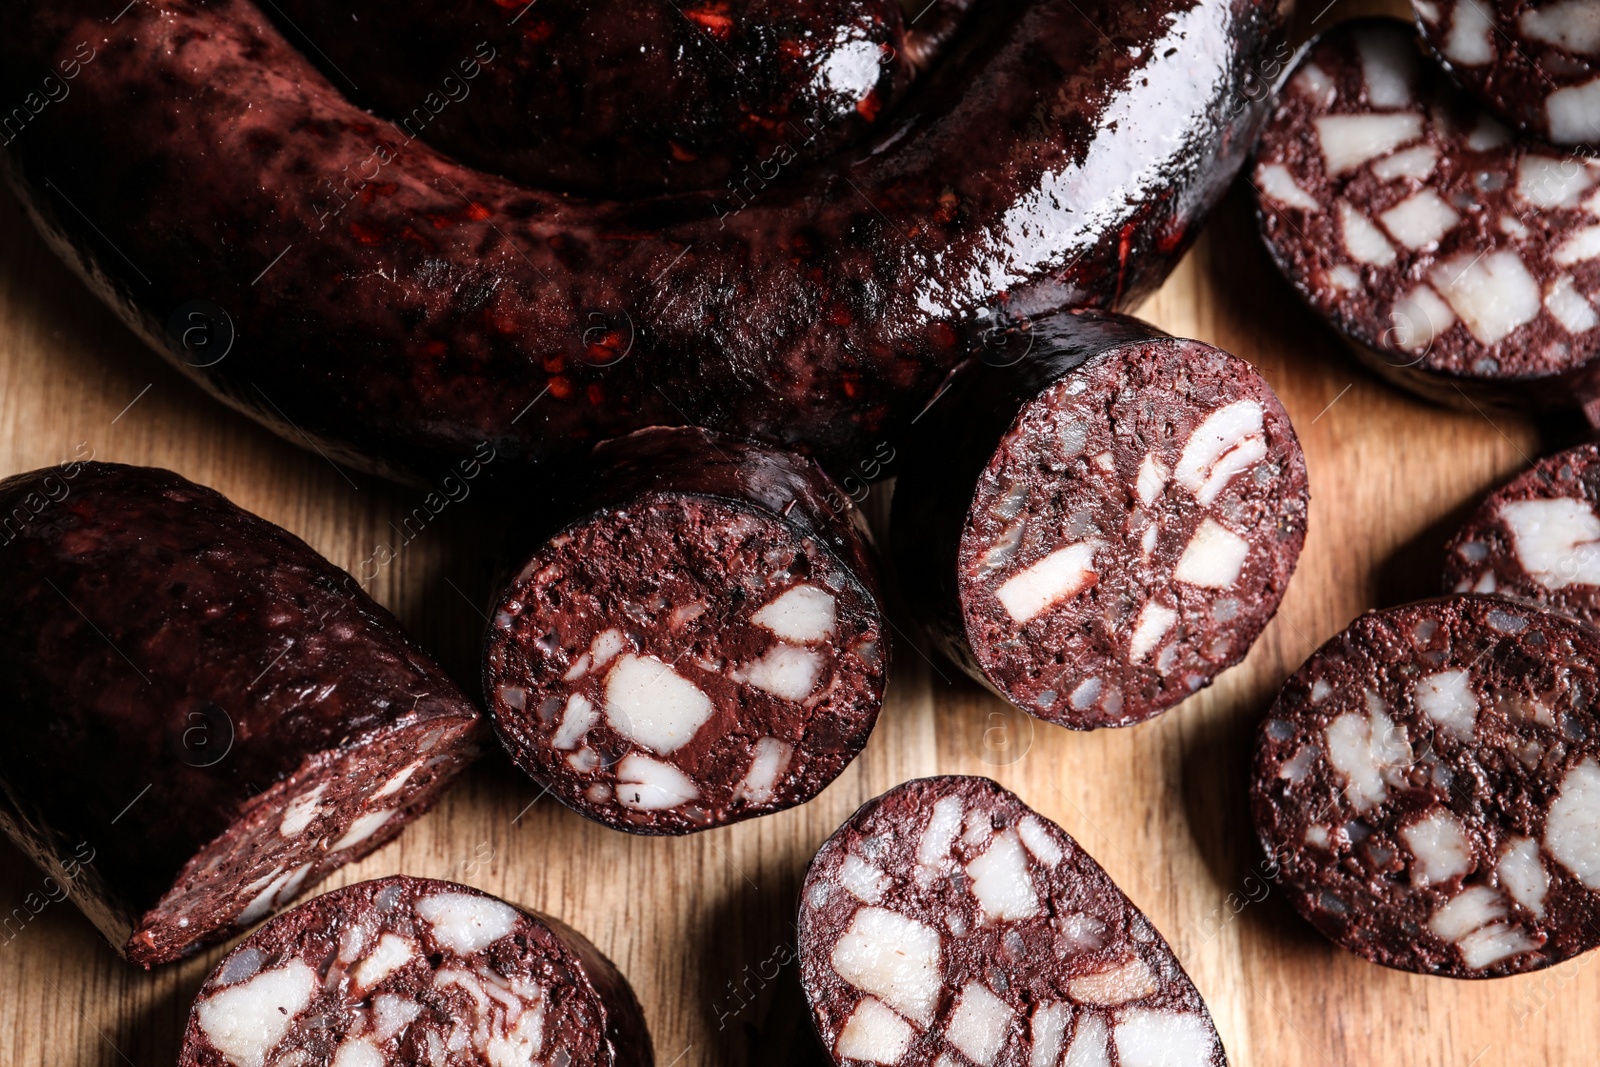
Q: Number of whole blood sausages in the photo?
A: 2